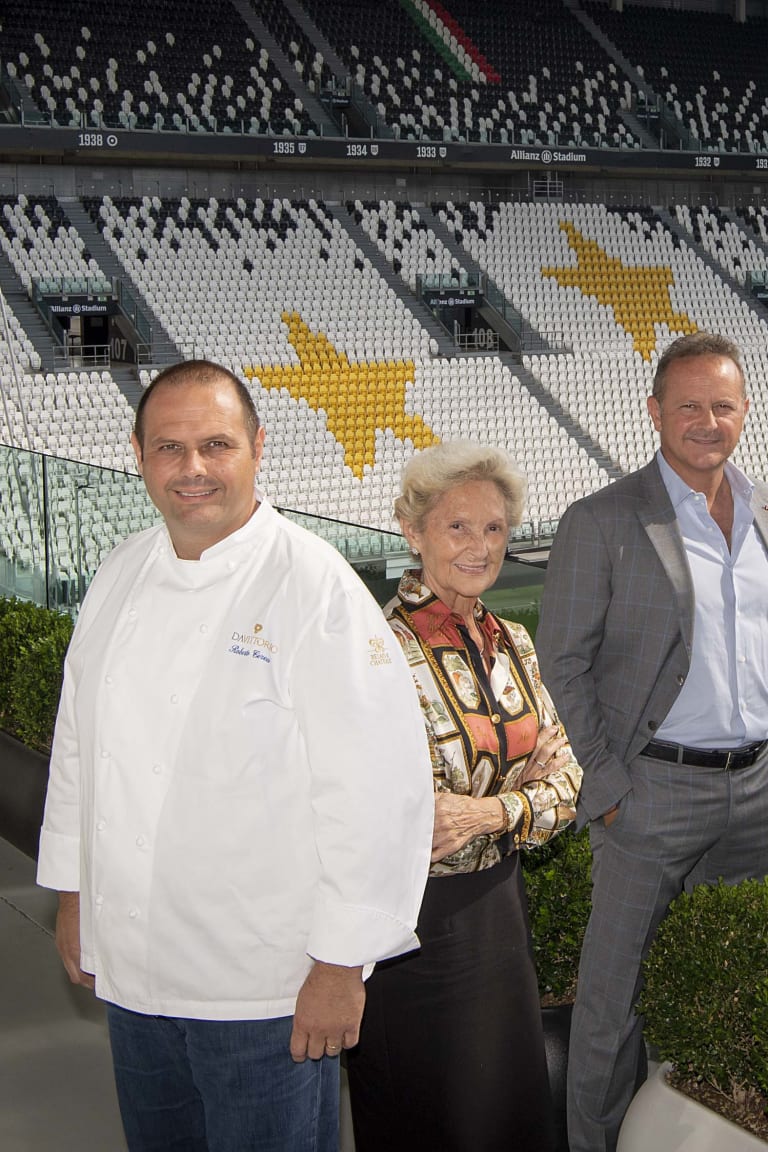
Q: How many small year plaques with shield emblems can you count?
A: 4